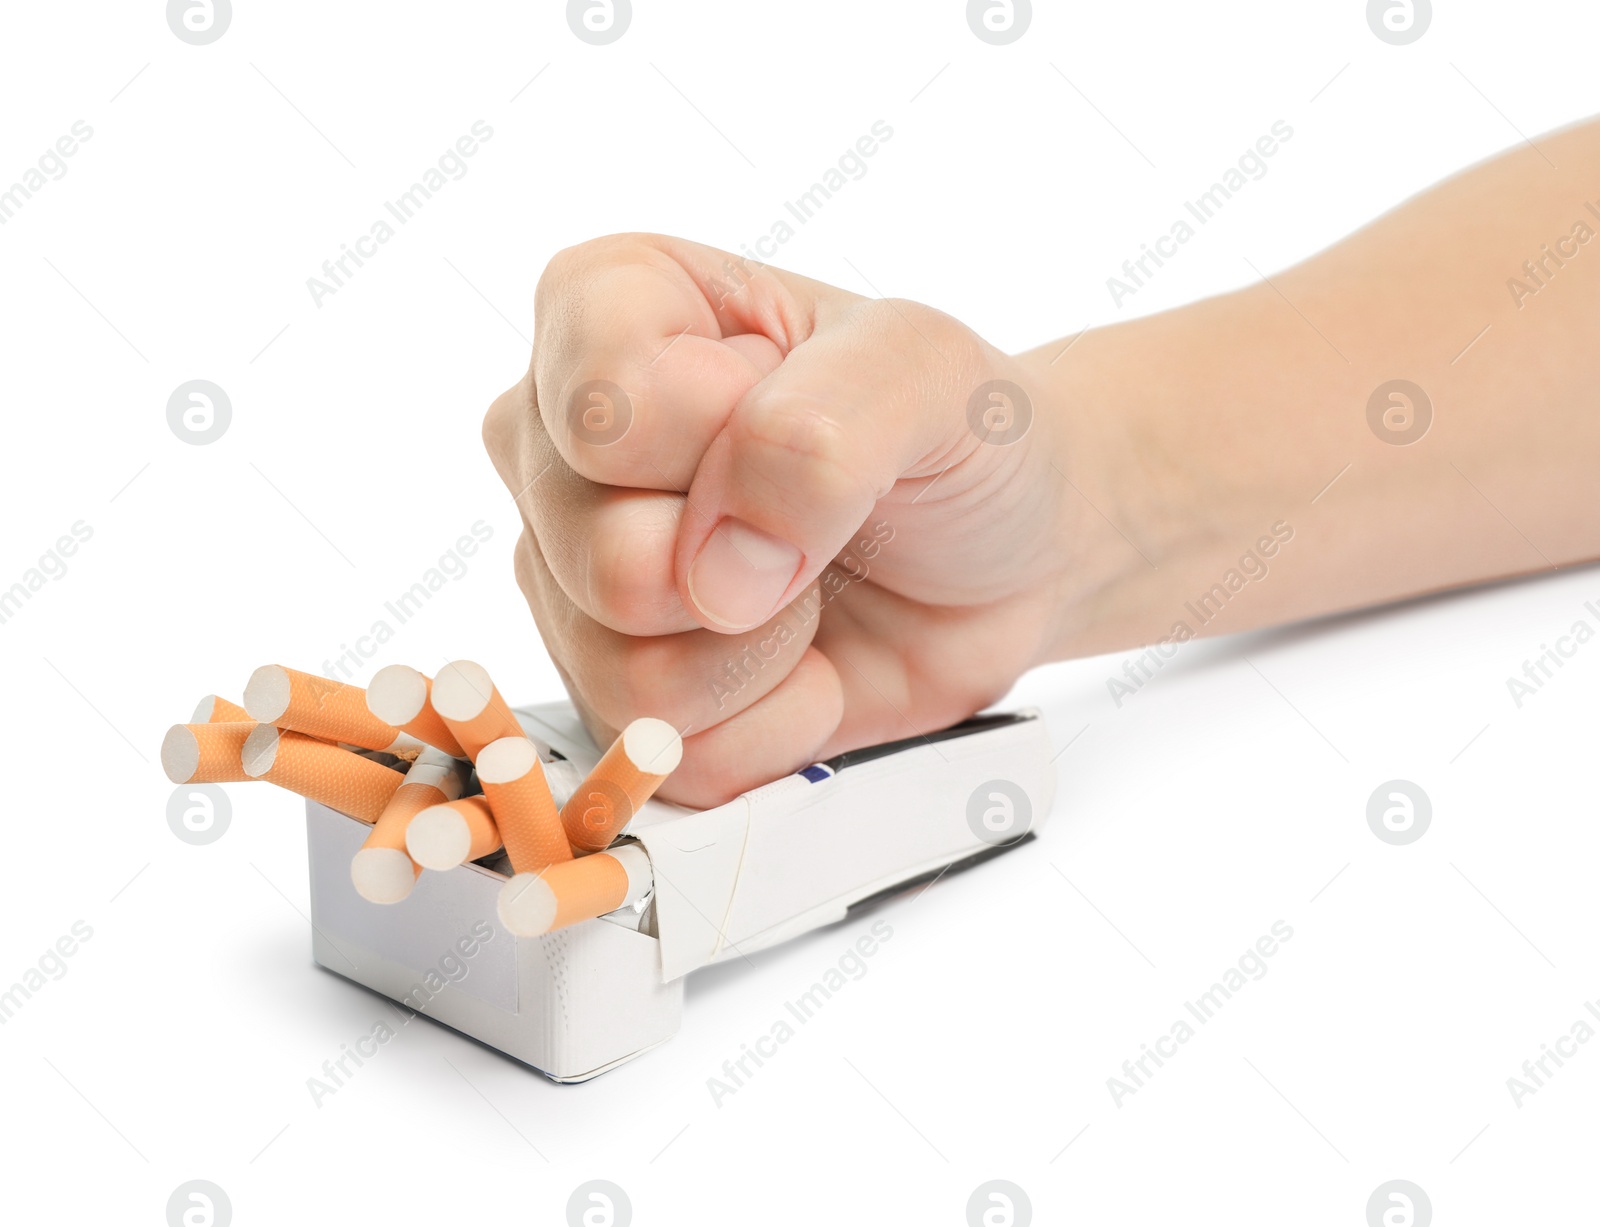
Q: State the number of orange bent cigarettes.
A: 11